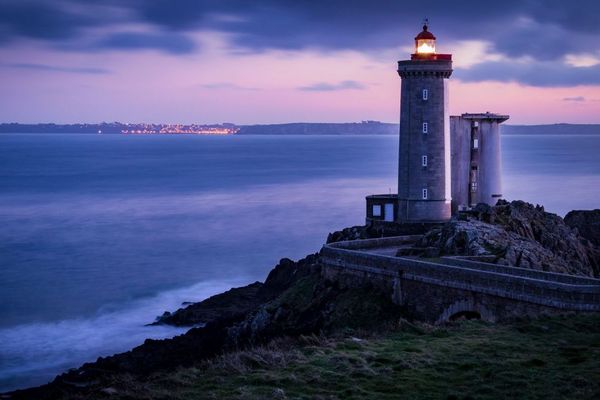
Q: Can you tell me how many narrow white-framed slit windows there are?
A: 4